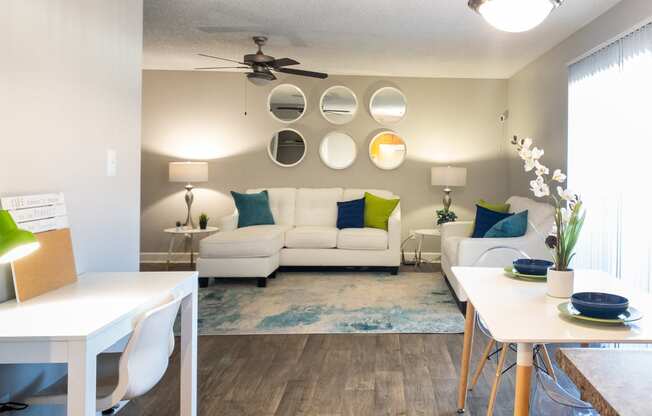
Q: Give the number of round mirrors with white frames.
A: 6